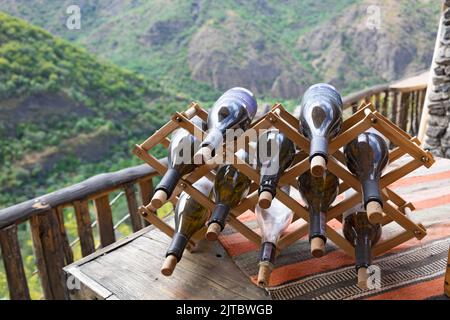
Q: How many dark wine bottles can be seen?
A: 9